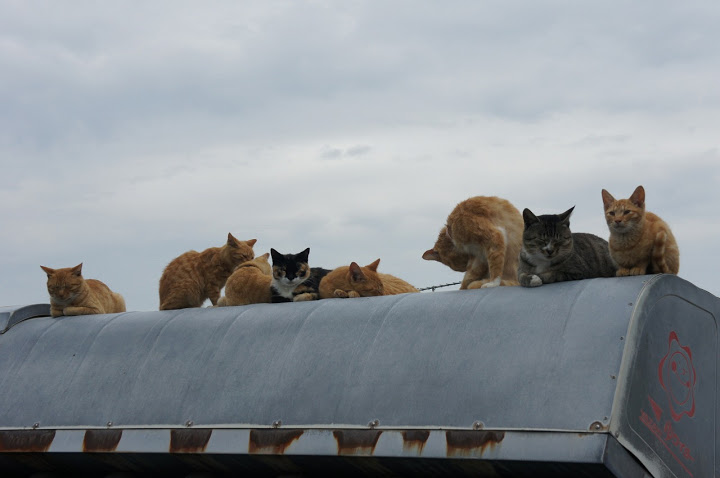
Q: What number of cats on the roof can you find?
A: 8